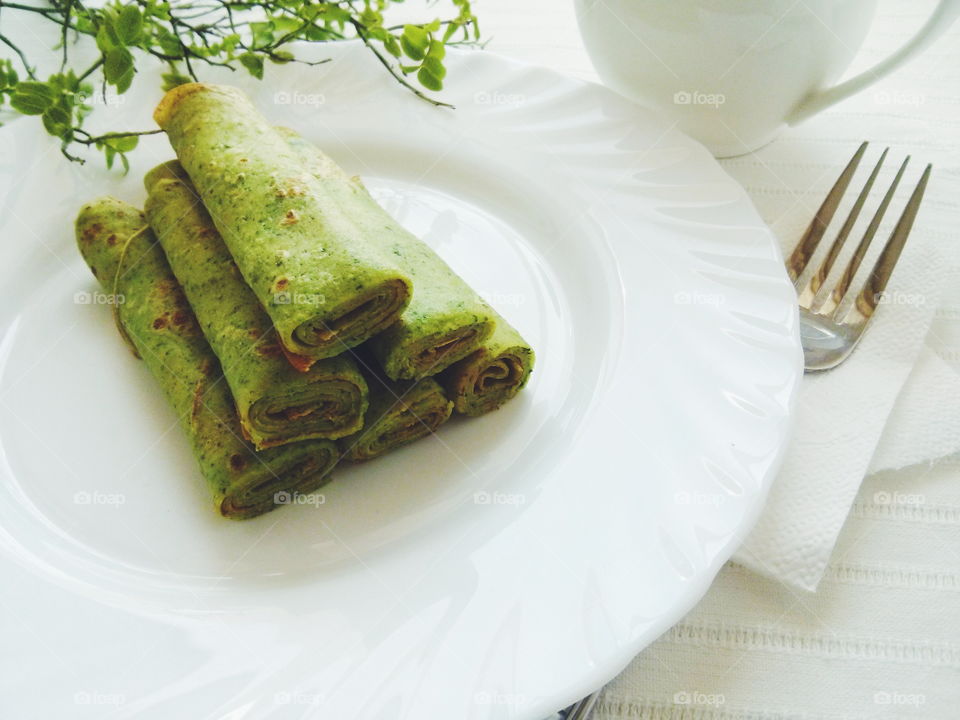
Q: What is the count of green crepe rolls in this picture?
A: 6